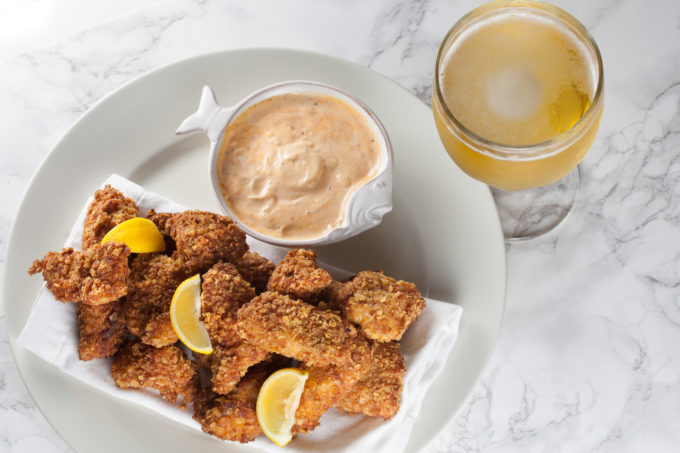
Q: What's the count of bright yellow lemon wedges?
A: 3